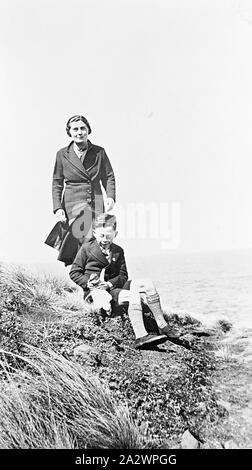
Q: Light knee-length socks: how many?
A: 2